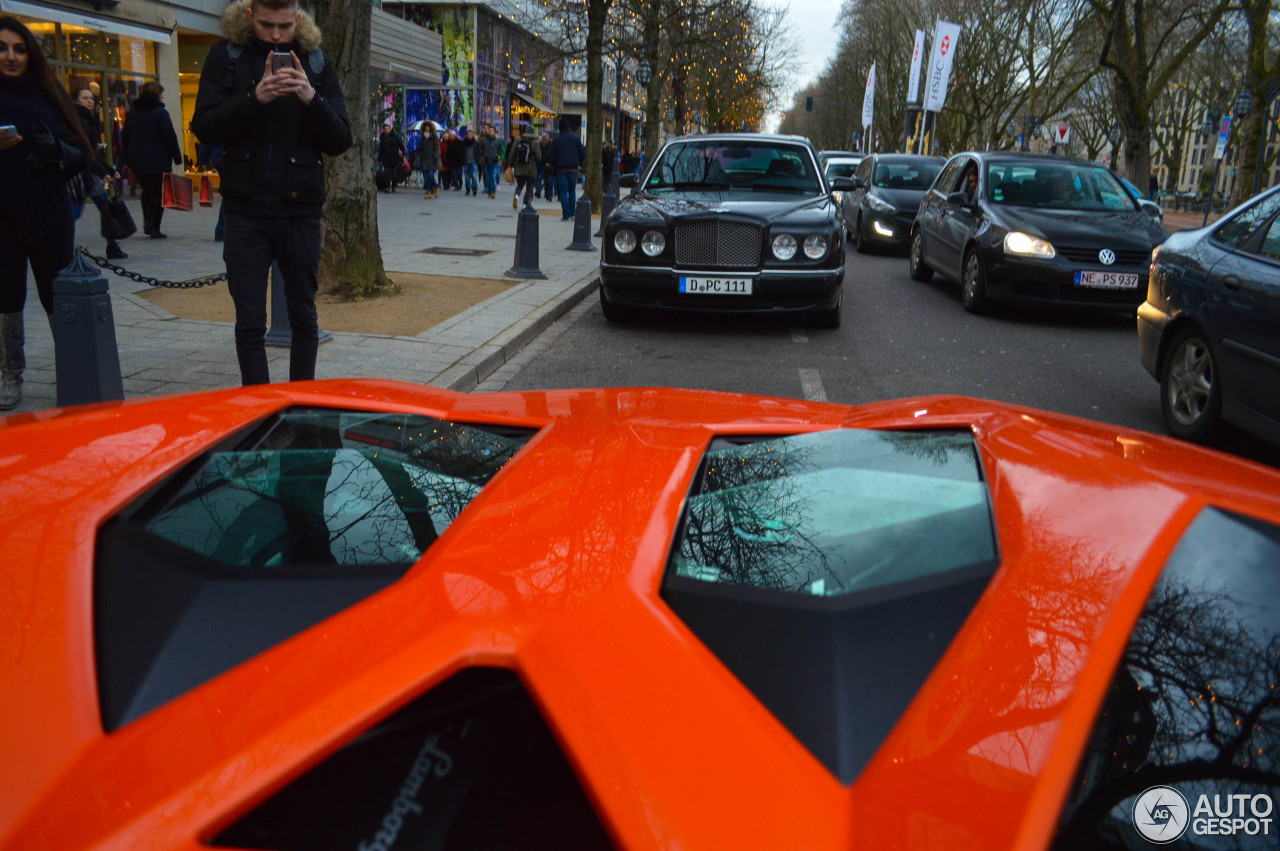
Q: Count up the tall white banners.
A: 3